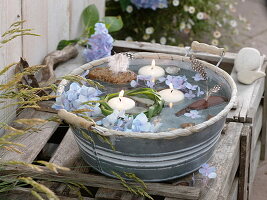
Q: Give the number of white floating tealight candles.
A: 3